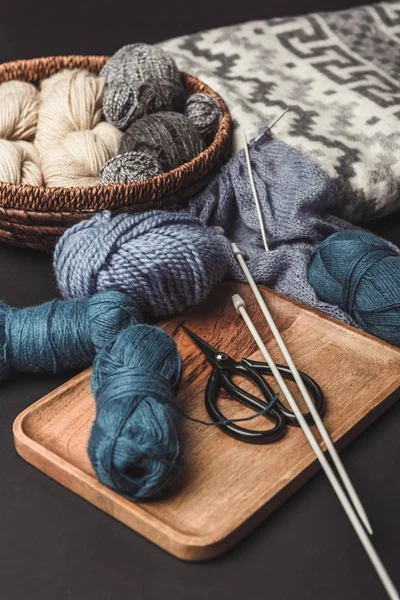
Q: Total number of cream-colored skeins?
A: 2